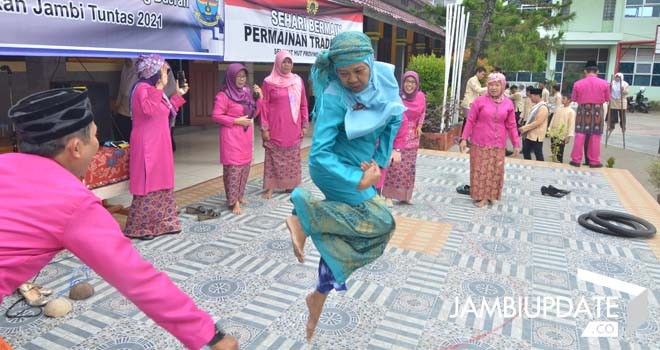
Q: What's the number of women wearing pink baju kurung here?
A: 5